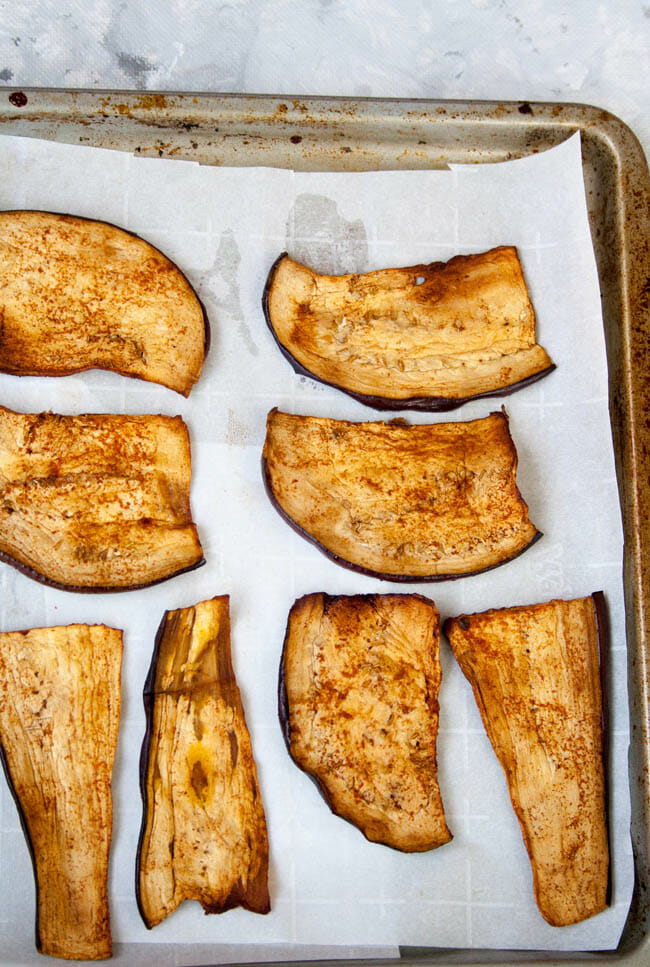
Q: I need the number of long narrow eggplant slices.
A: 3